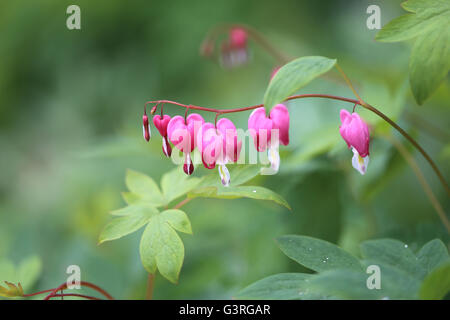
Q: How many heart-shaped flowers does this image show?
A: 5